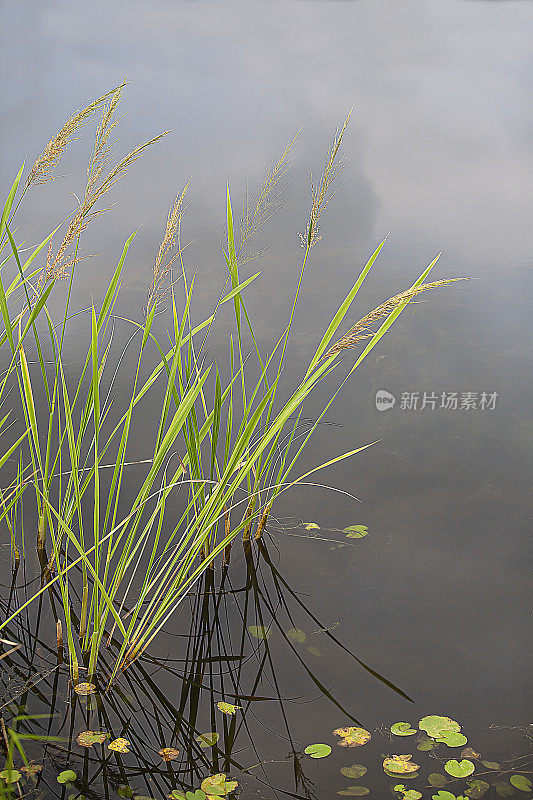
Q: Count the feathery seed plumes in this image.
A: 7